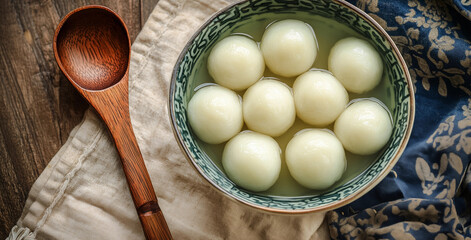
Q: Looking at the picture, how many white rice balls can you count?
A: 9